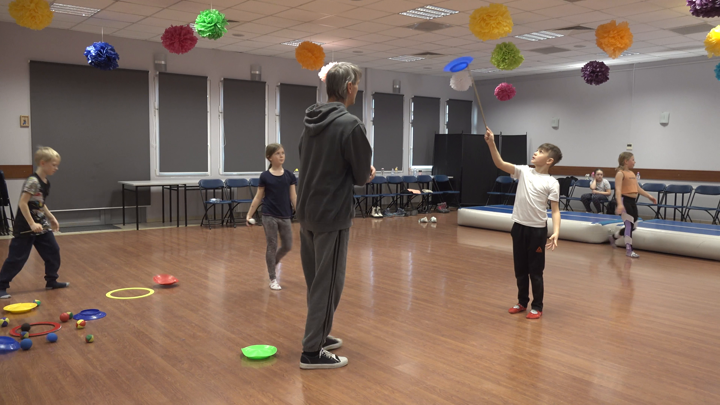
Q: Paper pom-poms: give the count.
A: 15